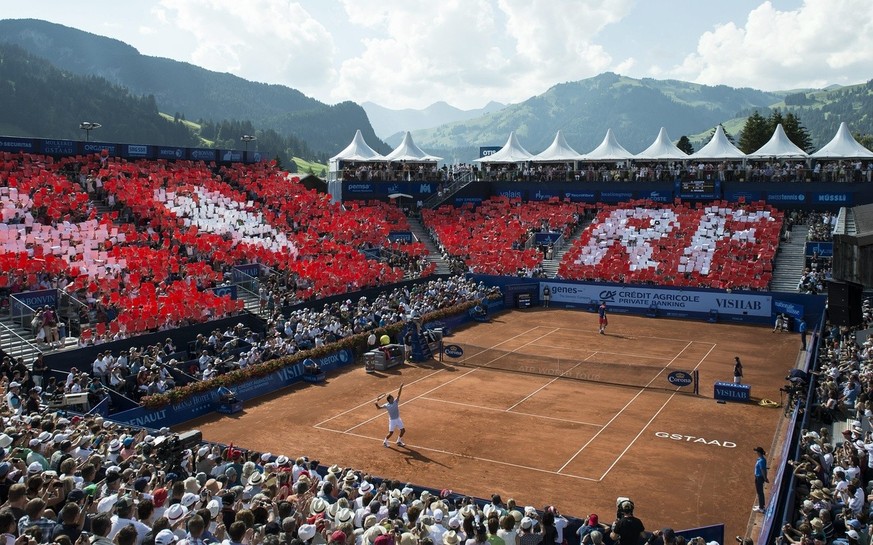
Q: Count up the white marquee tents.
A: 9